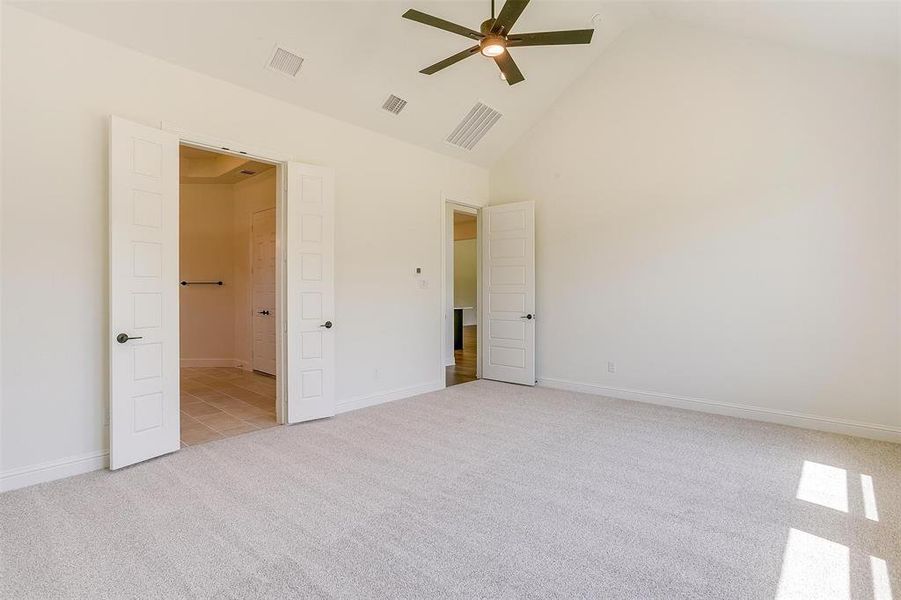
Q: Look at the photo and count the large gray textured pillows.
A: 0